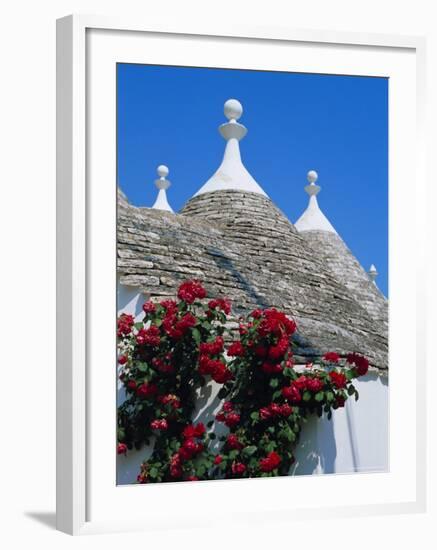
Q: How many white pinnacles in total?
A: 4